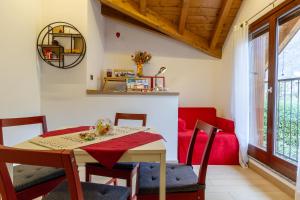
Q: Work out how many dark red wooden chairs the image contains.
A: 4